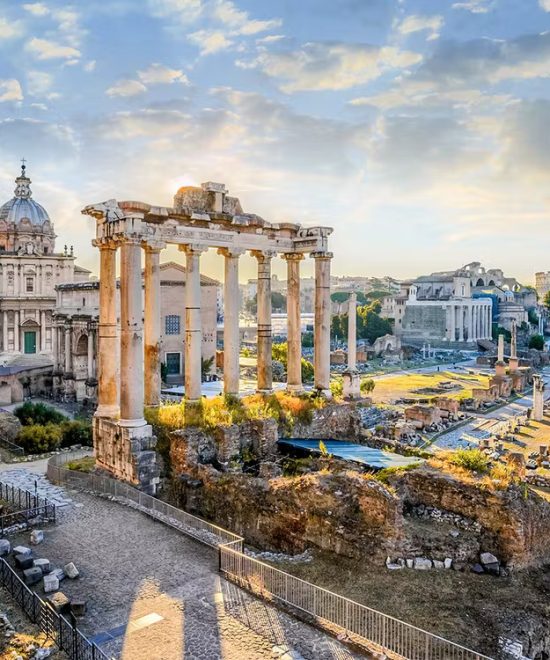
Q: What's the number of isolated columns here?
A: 4